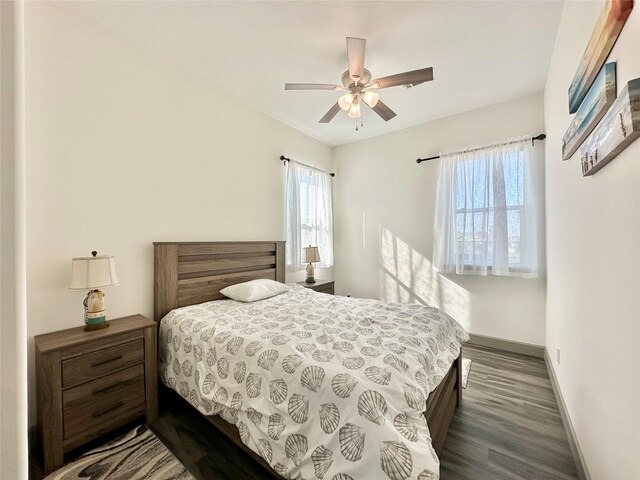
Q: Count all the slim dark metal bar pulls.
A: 3